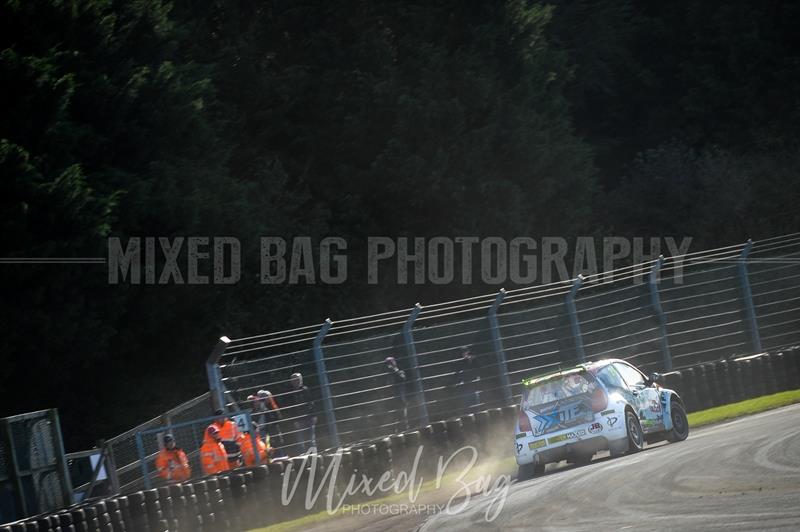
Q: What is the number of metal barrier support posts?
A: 7